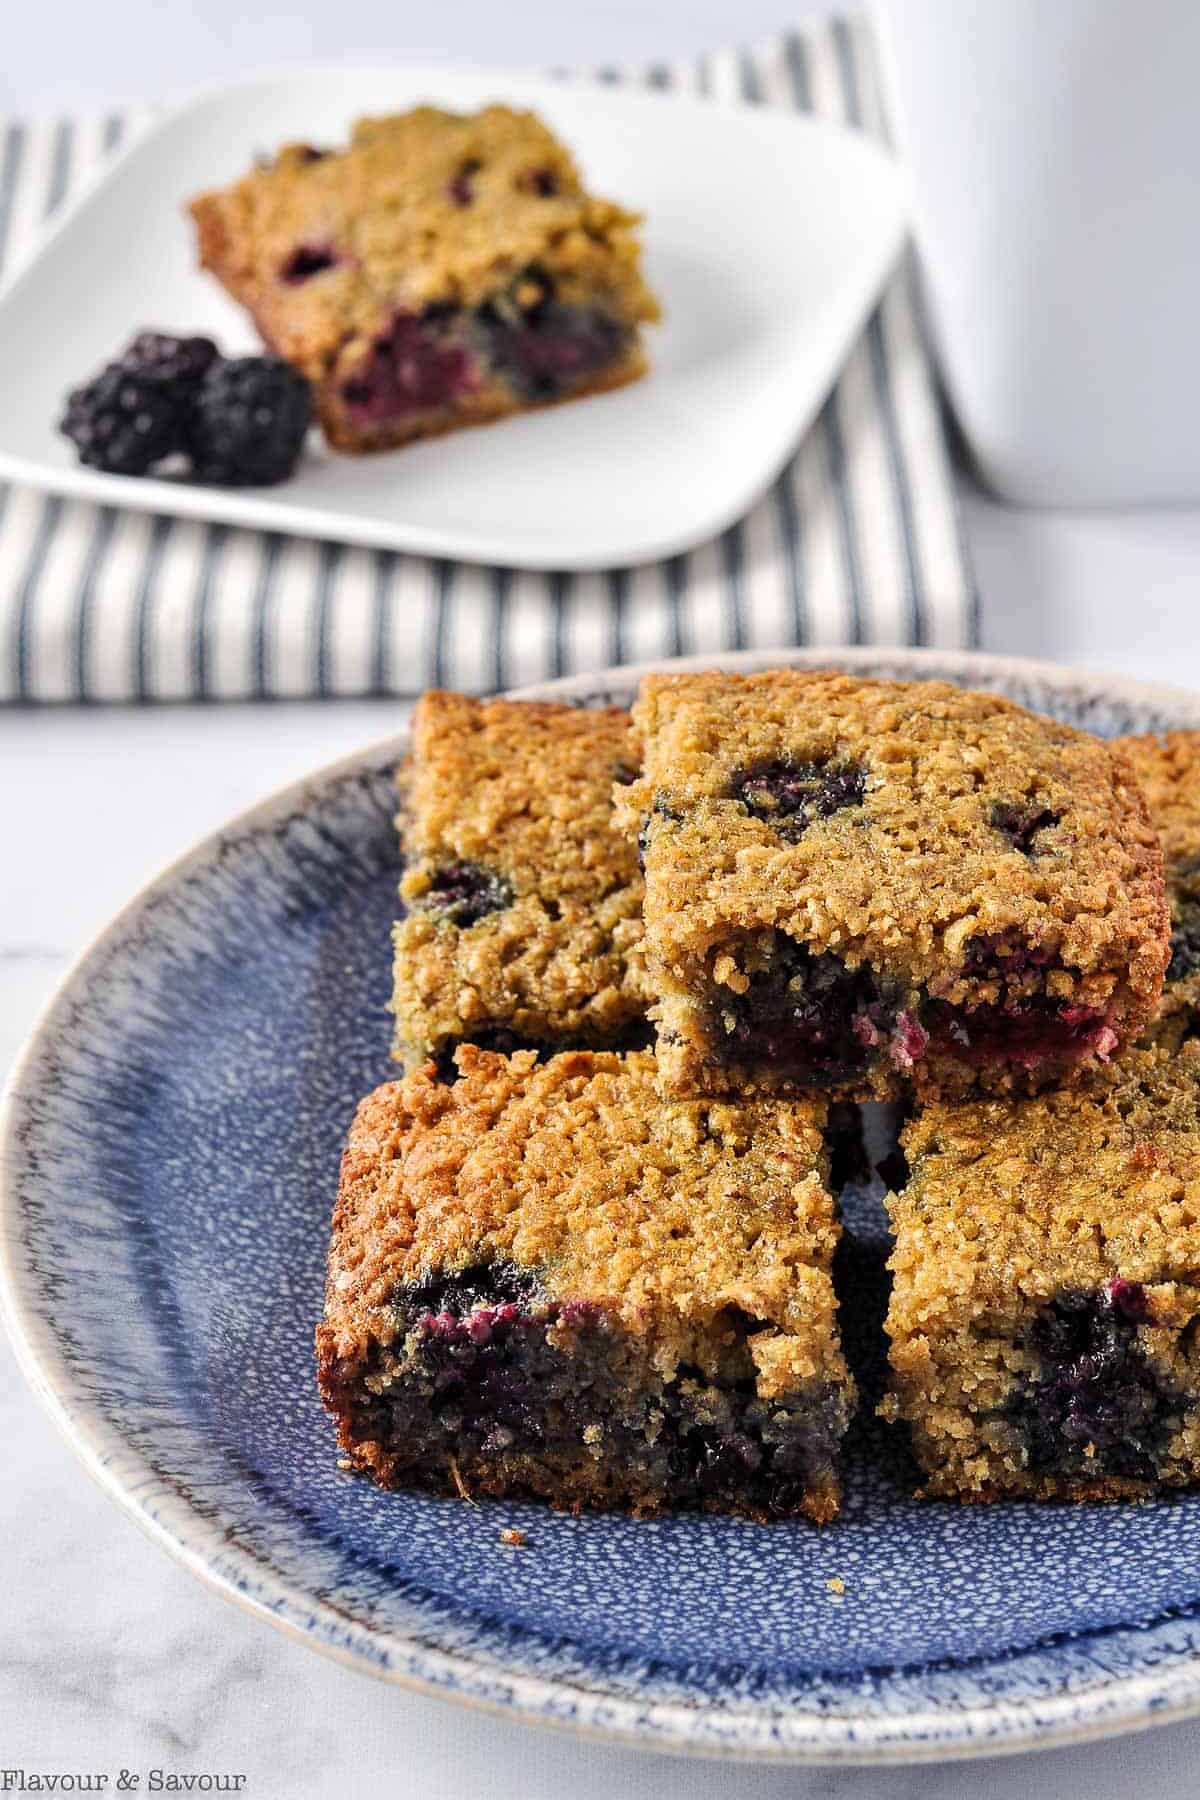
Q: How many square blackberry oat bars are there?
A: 6